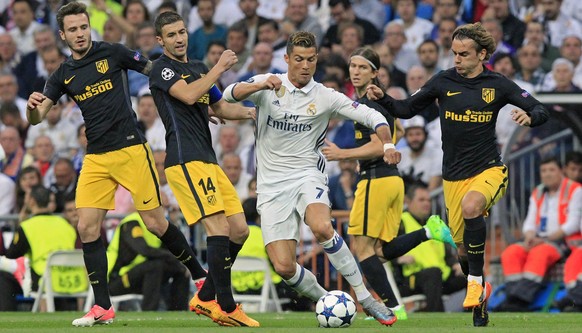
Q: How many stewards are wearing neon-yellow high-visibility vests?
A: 4